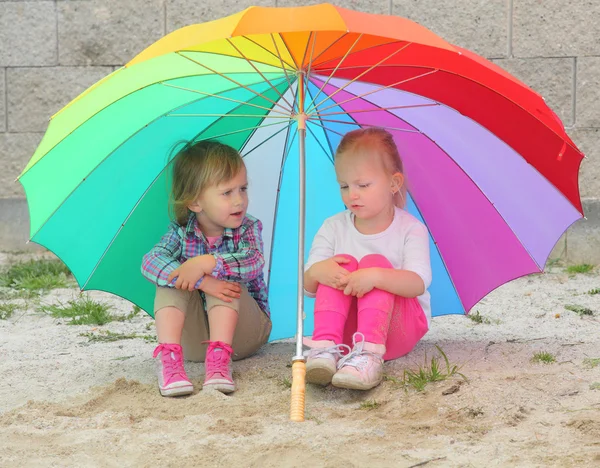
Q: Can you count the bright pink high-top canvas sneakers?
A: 2